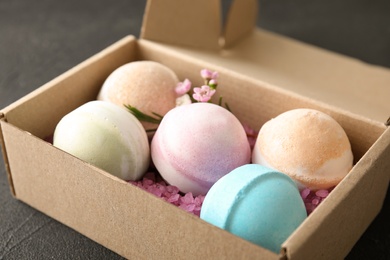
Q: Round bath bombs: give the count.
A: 5